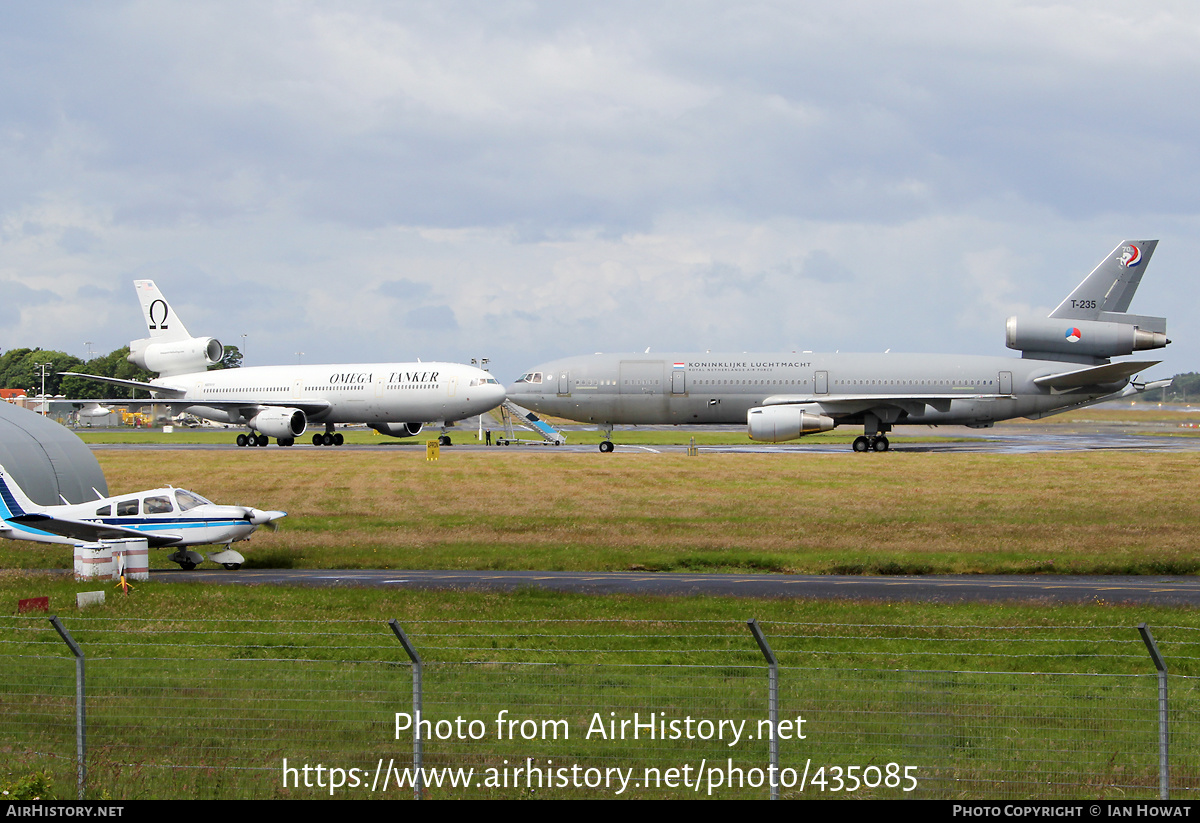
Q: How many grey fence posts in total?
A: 4